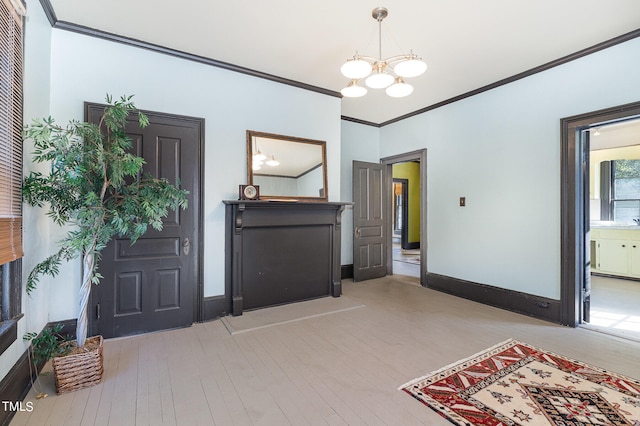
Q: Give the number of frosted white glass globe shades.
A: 5